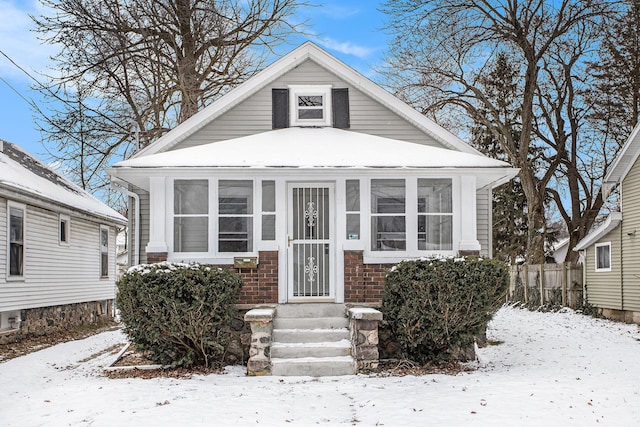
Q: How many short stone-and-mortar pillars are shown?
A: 2